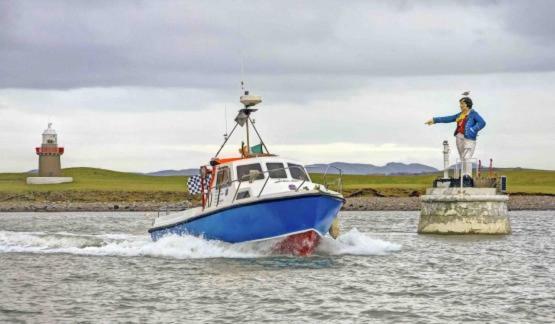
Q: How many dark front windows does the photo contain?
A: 3